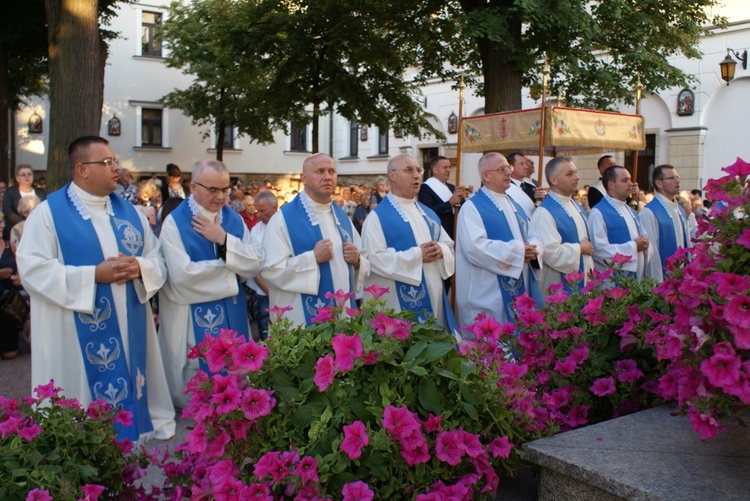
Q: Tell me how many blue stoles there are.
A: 8